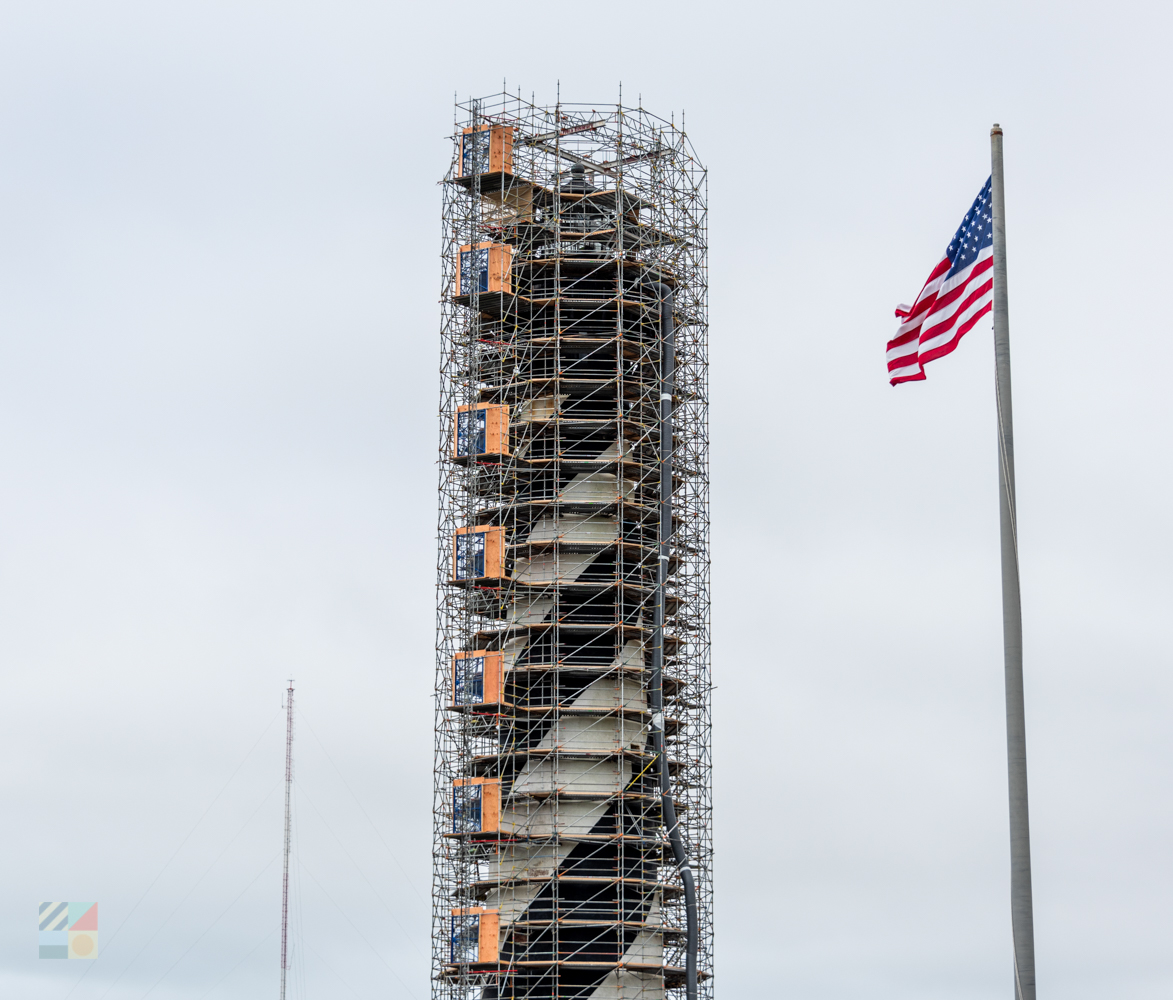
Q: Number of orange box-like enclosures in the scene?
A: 7